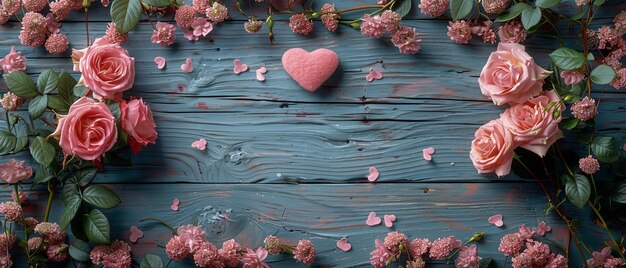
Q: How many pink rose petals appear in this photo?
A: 14